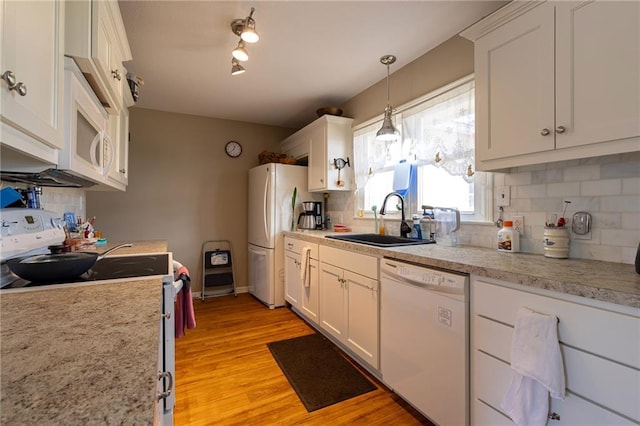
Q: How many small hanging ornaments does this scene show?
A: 3